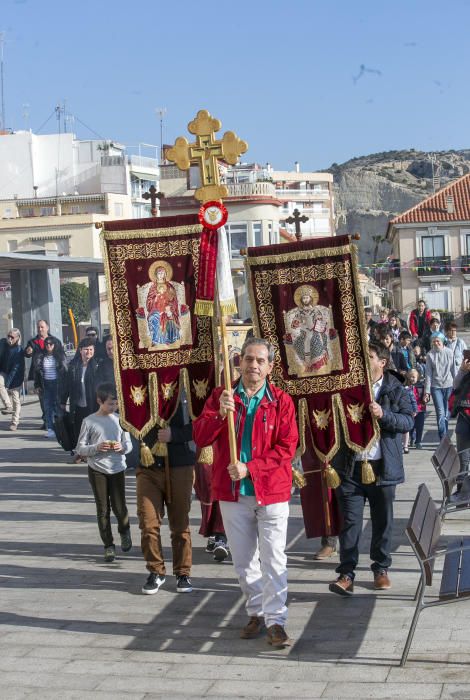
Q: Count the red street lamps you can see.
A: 0